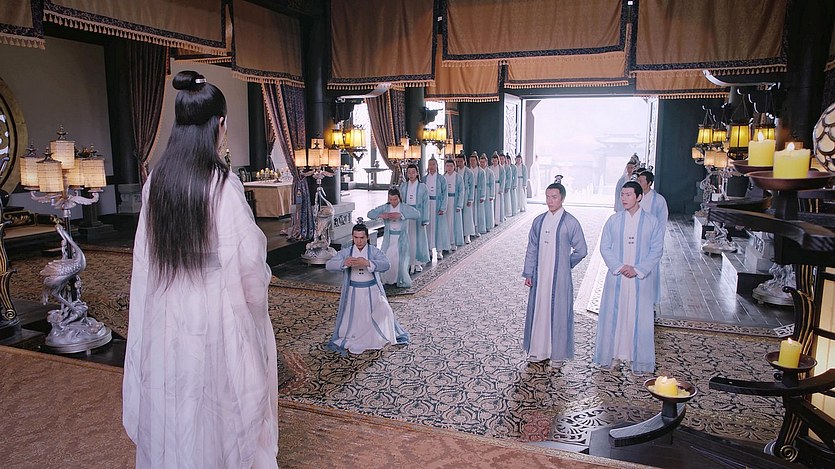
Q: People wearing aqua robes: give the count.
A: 11